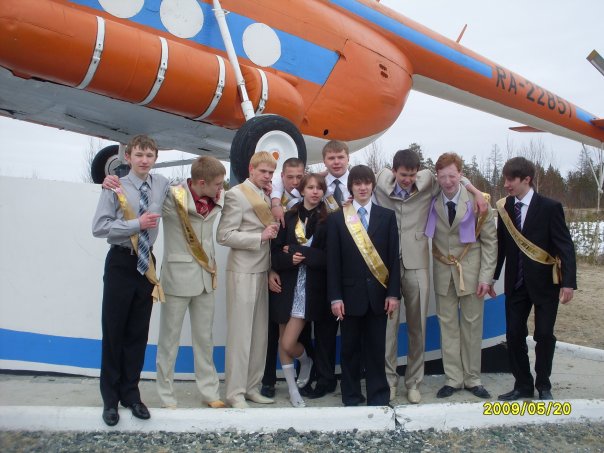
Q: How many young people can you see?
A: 10